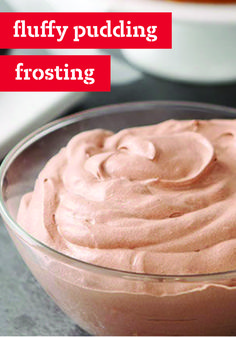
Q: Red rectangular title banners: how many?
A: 2